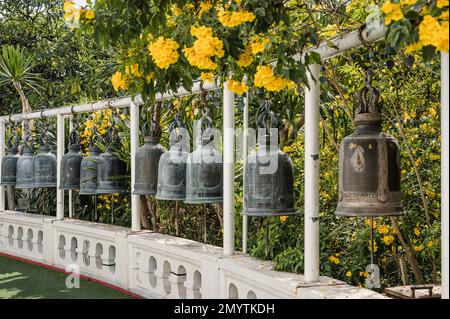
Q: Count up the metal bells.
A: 11